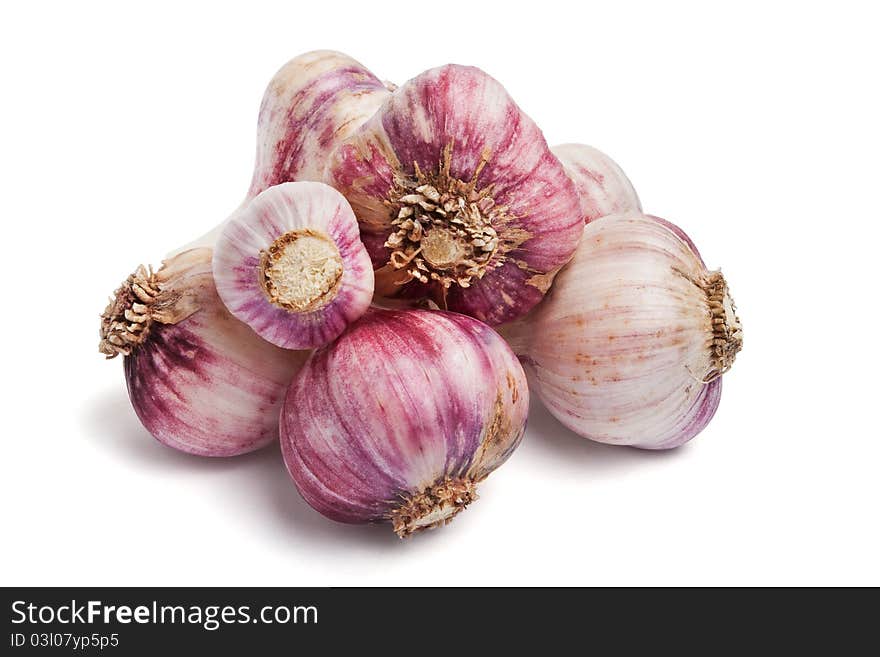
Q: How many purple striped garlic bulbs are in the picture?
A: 7